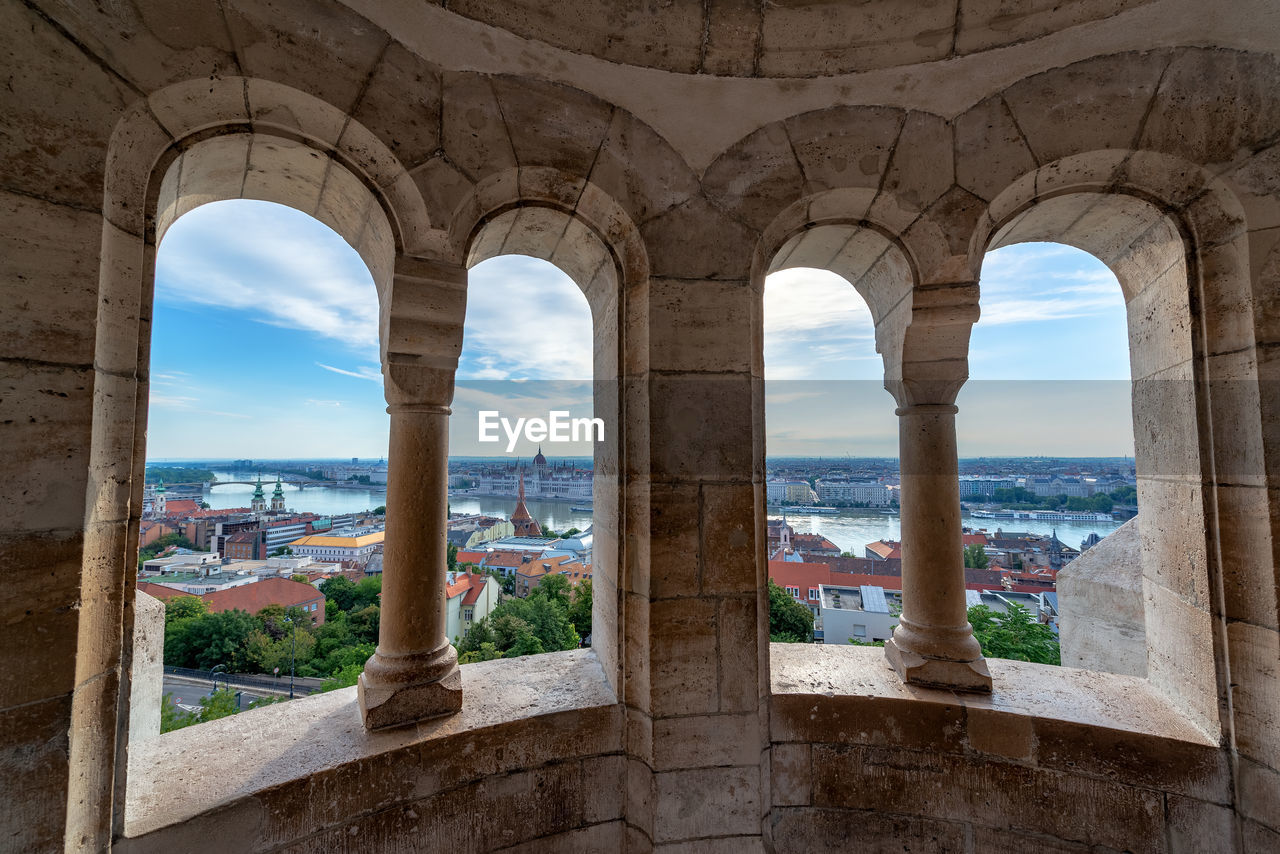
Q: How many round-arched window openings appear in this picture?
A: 4